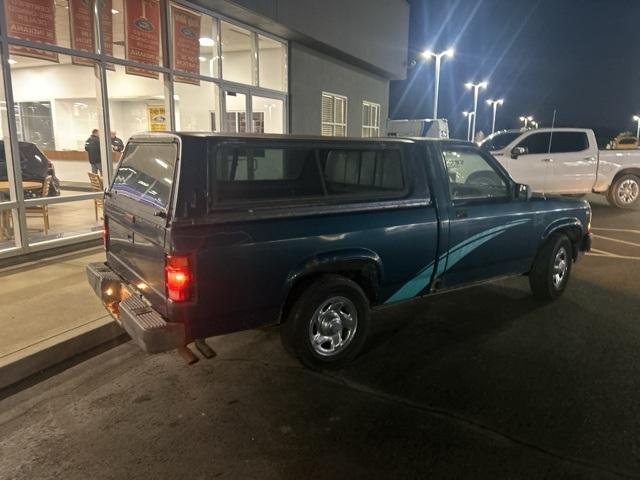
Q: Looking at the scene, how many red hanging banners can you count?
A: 4